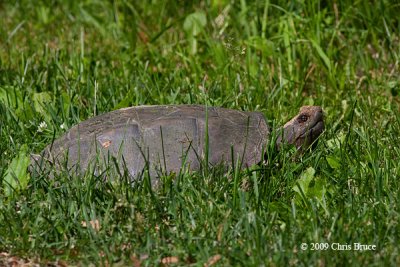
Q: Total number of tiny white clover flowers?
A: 2